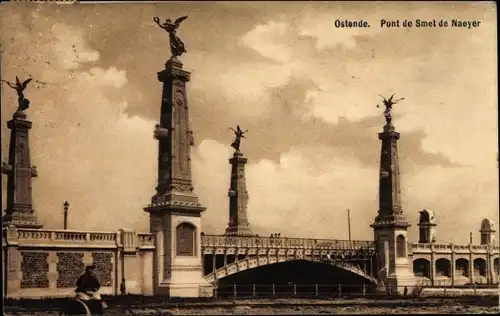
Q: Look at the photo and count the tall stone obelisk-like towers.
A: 4